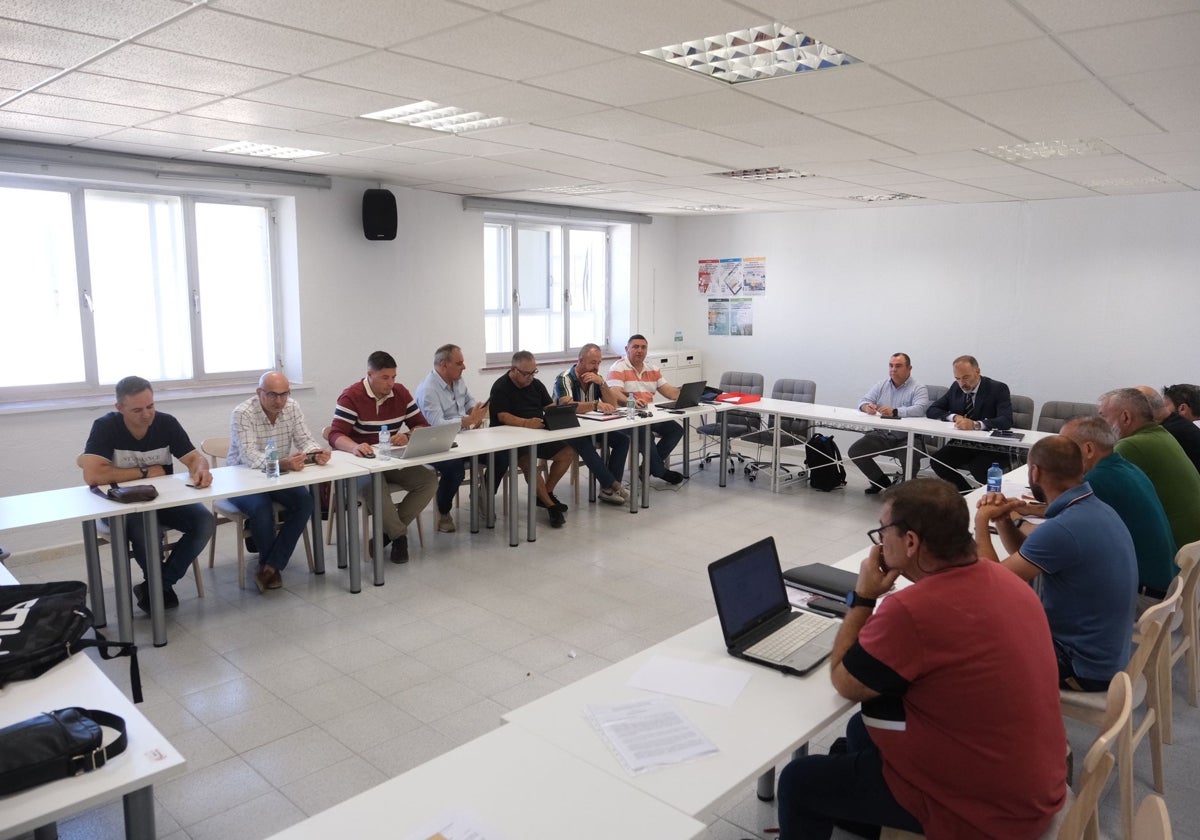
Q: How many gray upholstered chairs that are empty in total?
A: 3